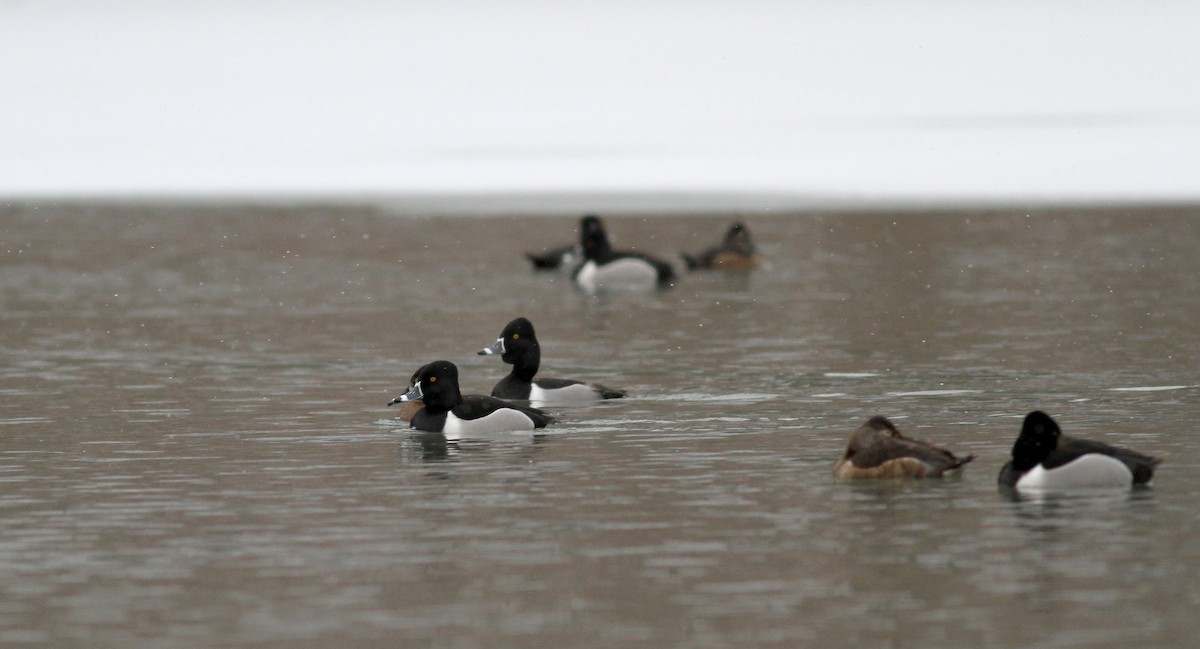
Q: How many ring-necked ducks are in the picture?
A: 8